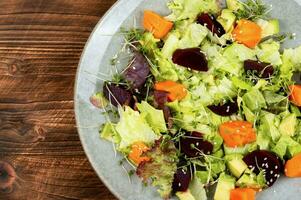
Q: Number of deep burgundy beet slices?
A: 7